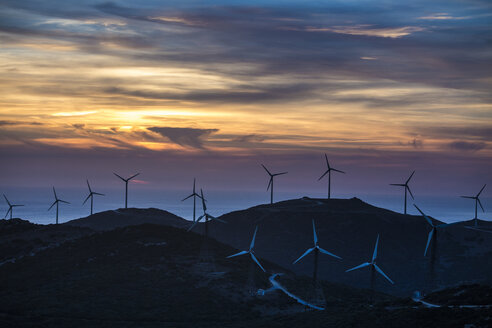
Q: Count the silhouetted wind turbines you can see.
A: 14